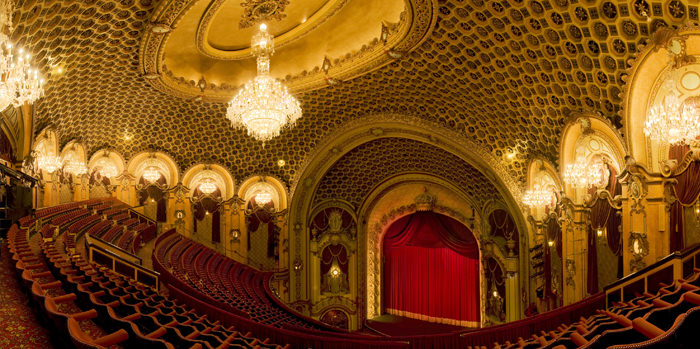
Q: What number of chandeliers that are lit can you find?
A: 11